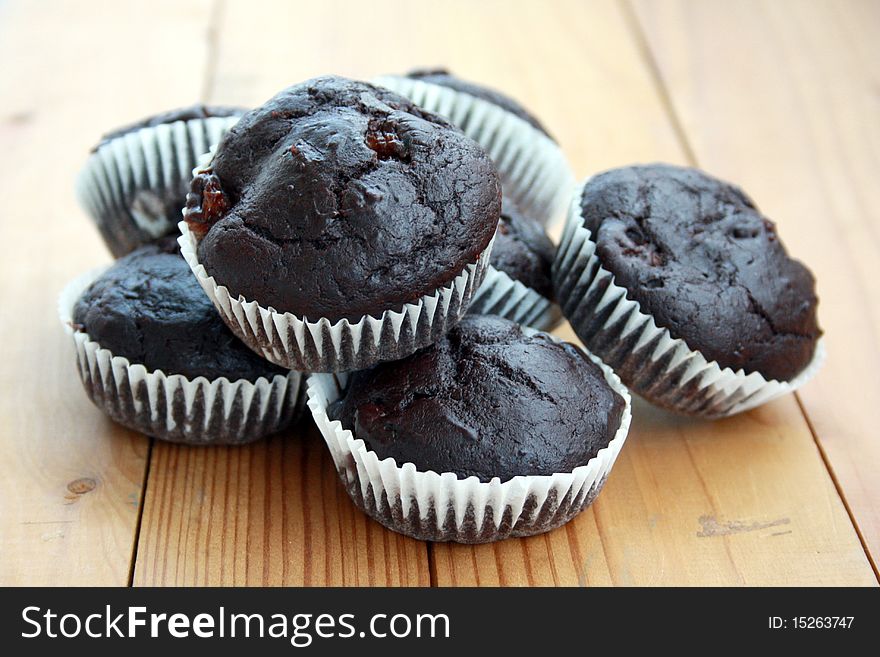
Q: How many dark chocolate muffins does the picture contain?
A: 7